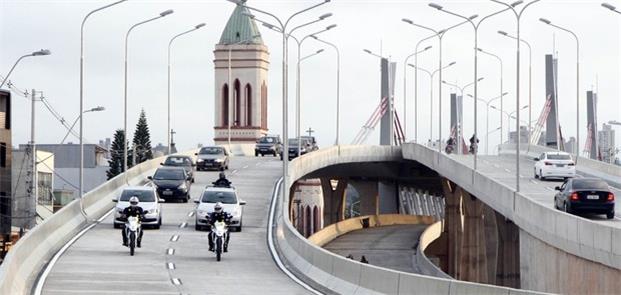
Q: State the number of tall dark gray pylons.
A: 4